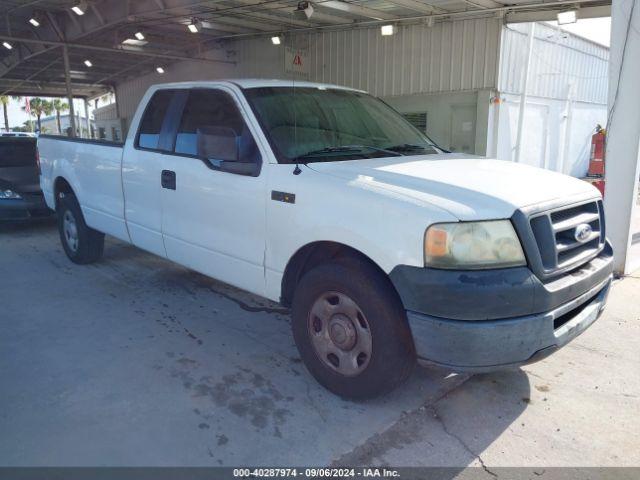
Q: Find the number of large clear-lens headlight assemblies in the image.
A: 1